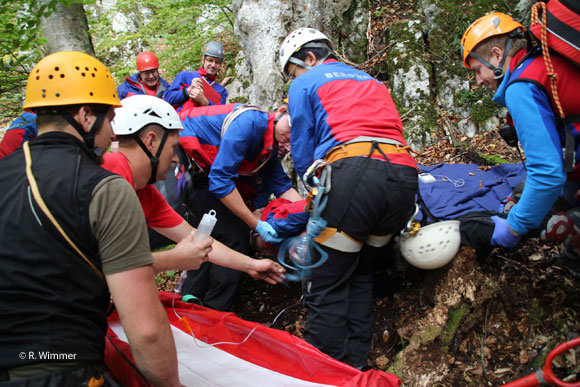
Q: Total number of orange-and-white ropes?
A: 1